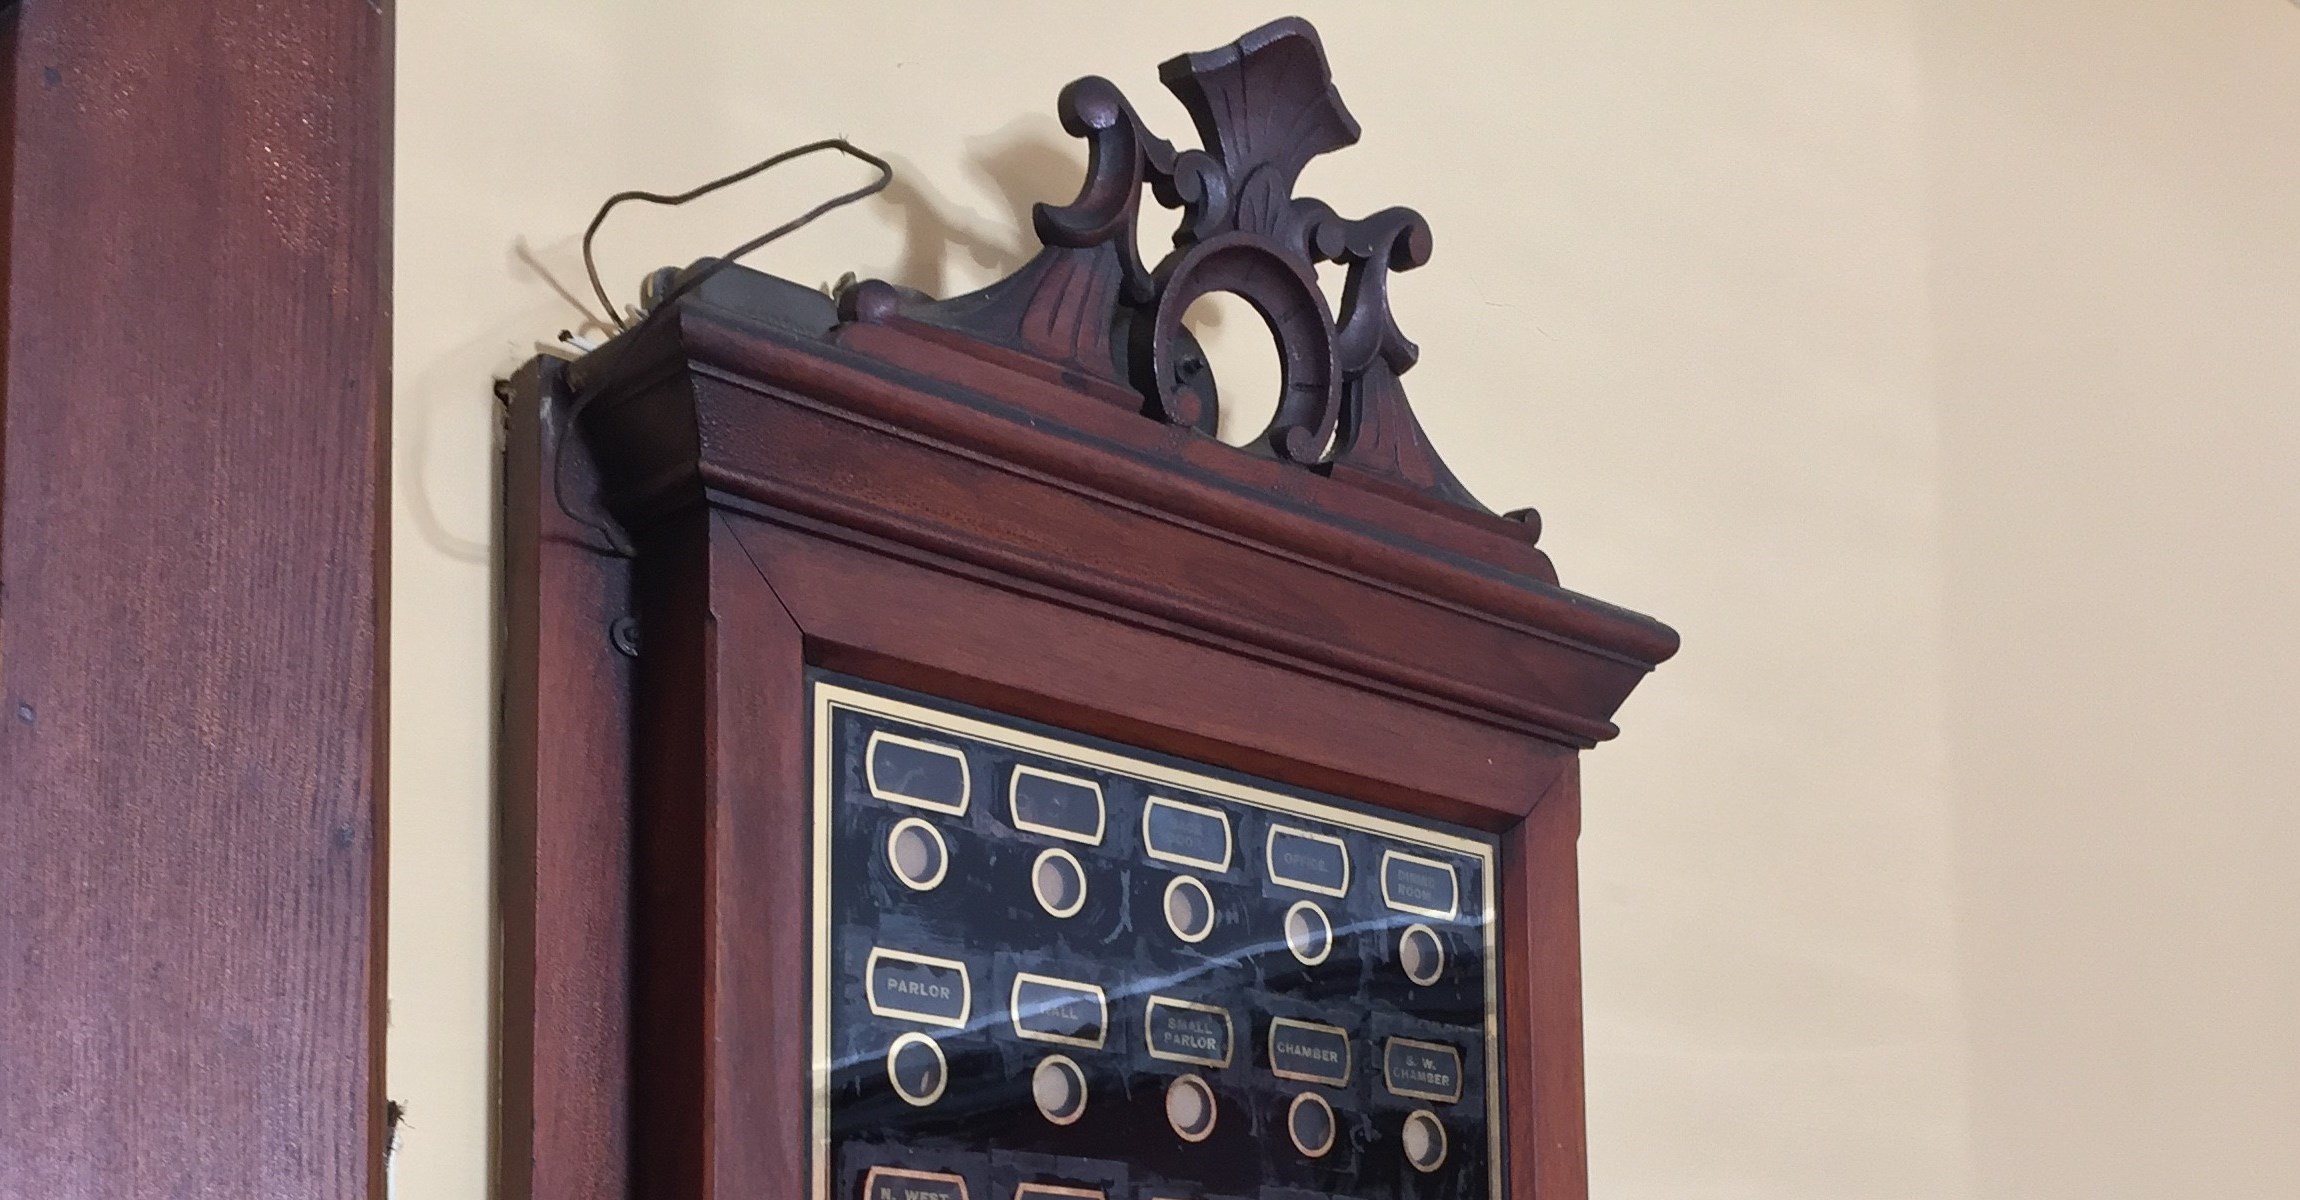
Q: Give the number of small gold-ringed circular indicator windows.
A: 10